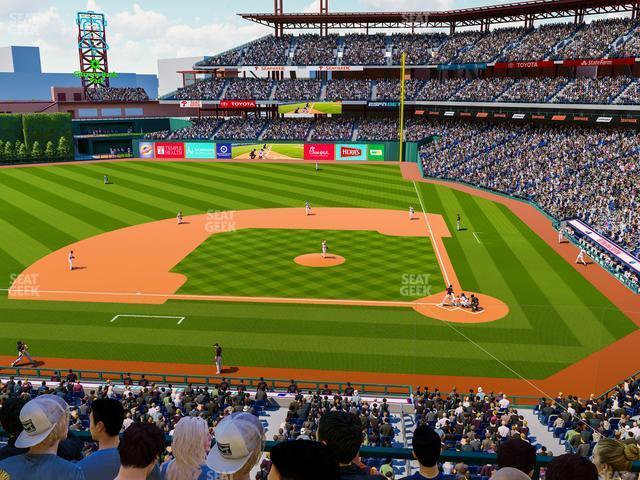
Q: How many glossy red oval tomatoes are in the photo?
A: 0